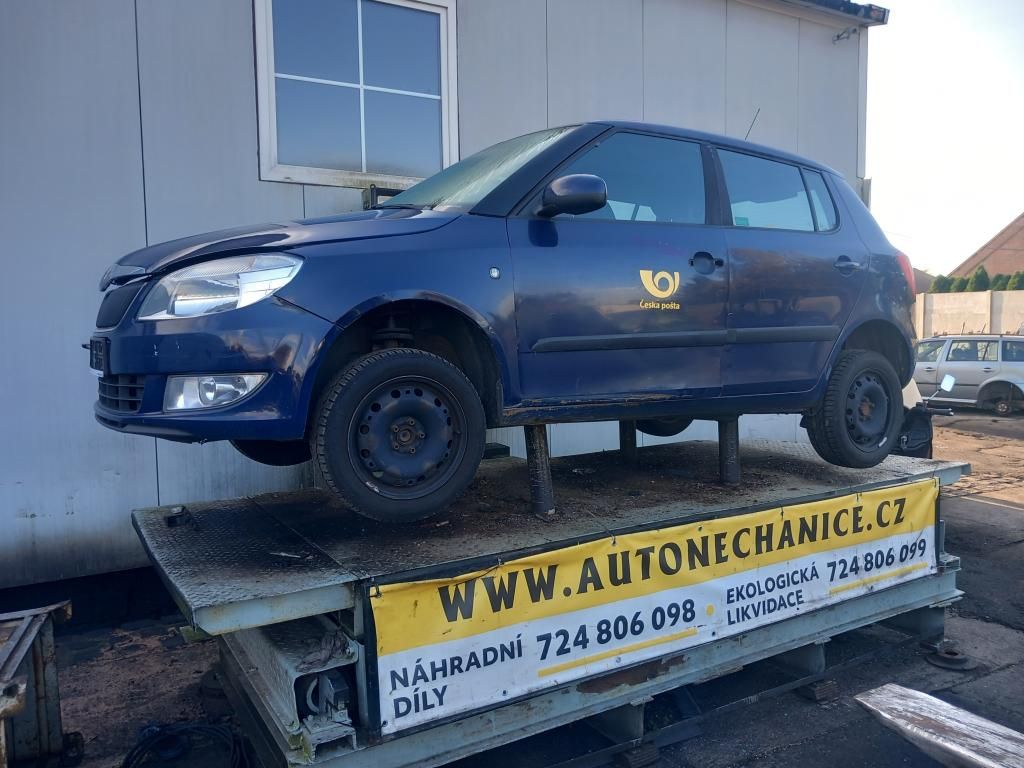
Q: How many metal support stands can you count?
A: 3